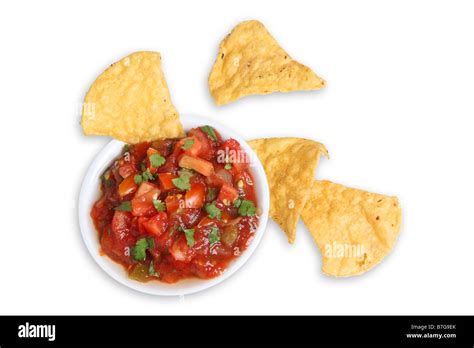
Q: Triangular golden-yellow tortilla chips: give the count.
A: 4